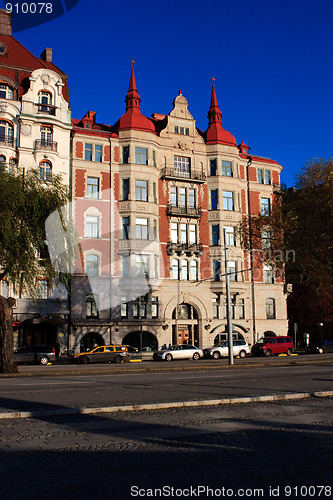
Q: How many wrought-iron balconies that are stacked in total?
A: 3